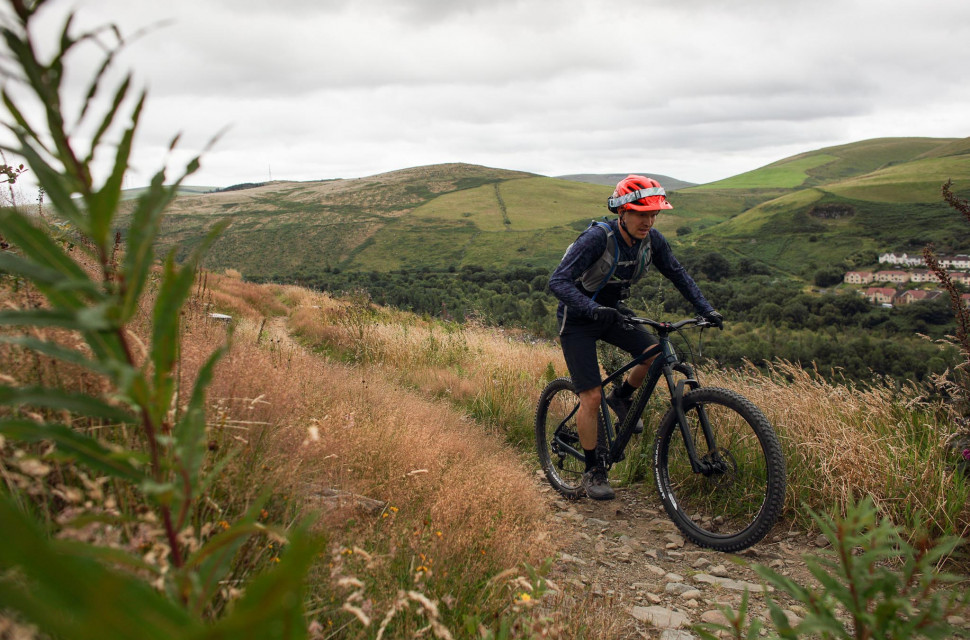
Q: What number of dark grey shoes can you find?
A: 2